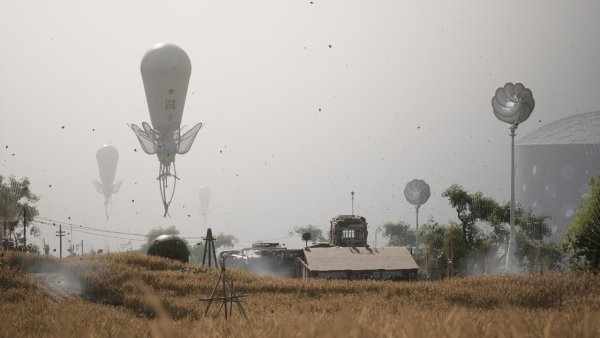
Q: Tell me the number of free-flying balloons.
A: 3